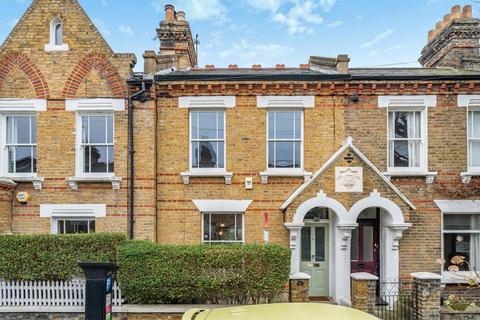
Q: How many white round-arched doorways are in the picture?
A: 2